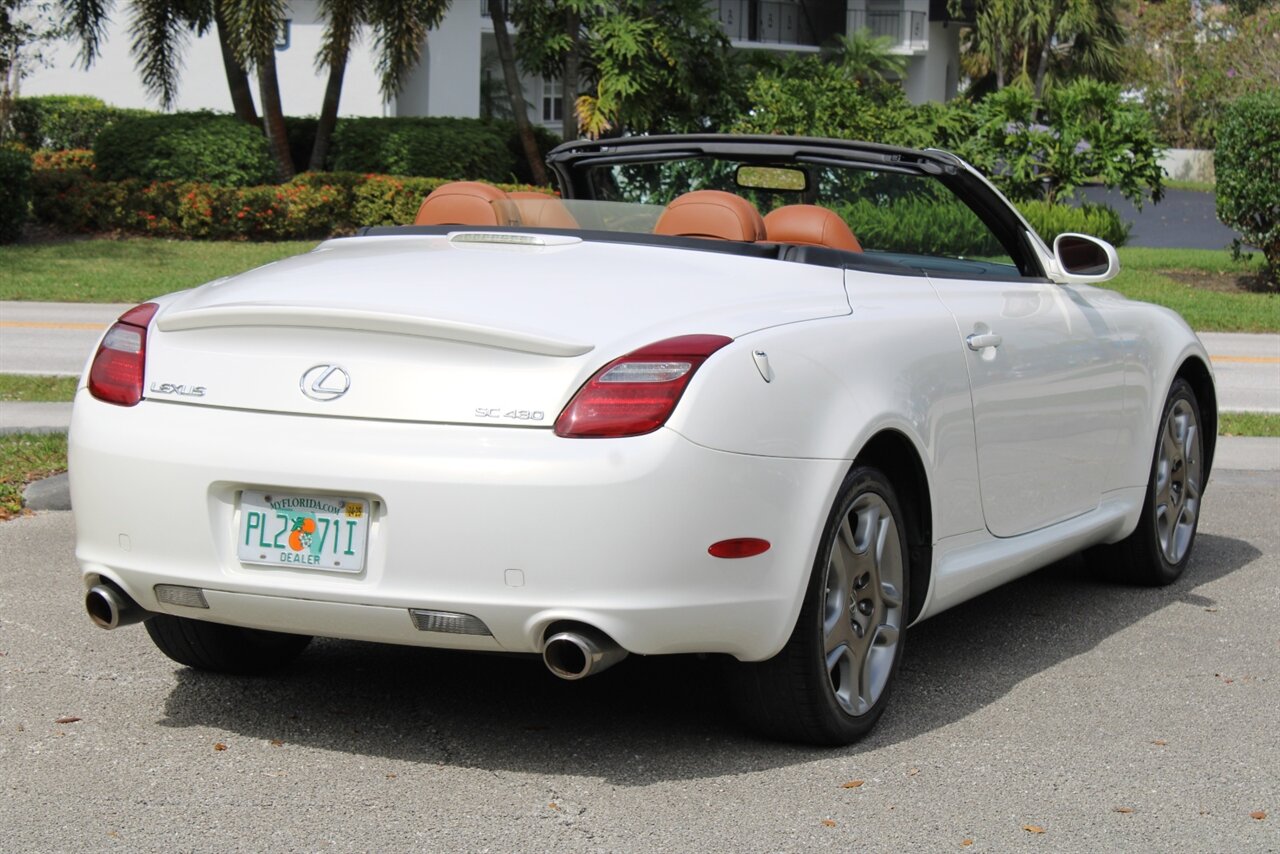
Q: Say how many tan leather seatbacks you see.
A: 4